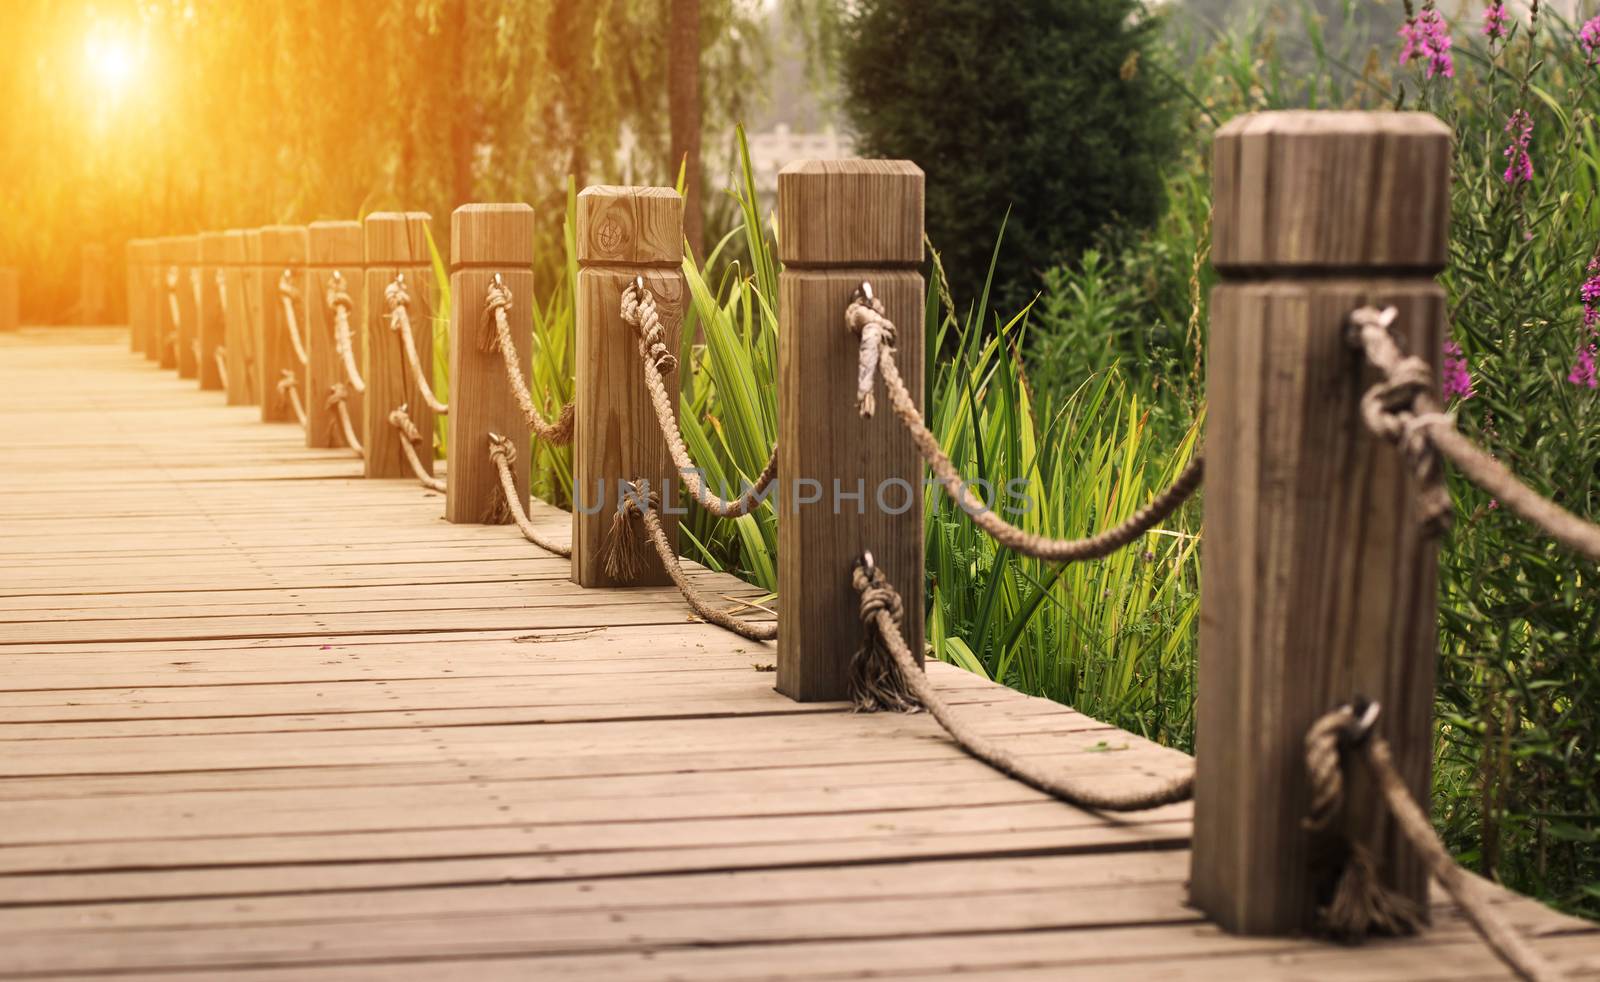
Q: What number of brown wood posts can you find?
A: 13